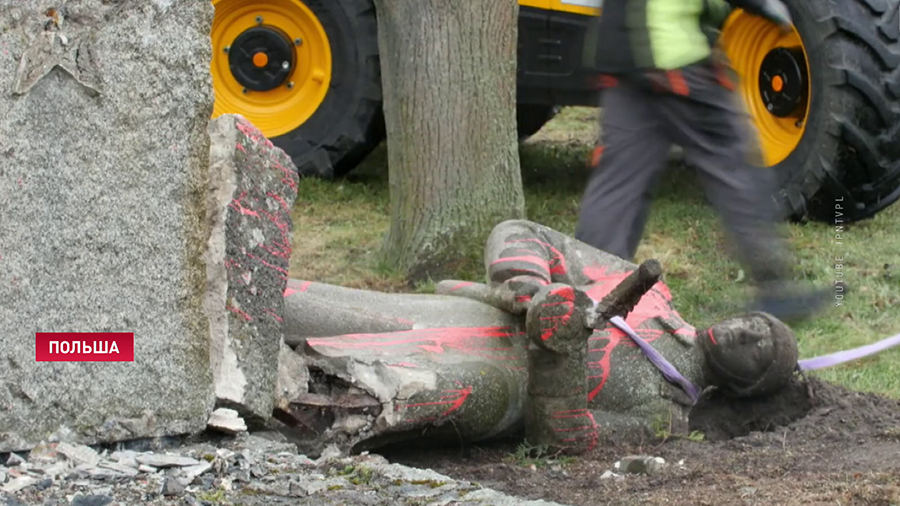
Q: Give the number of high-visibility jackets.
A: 1